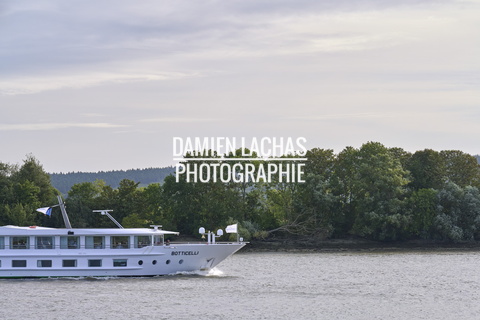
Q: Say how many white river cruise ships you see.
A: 1